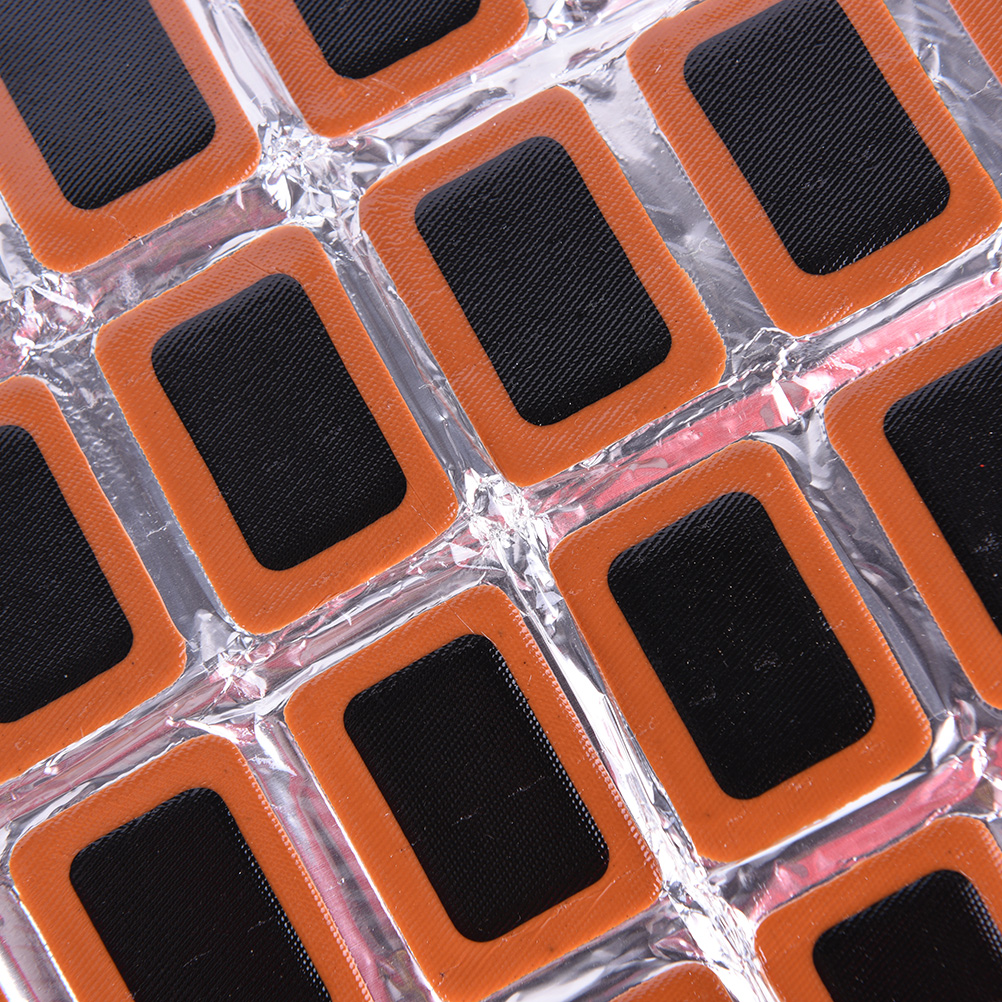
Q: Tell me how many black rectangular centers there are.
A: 11